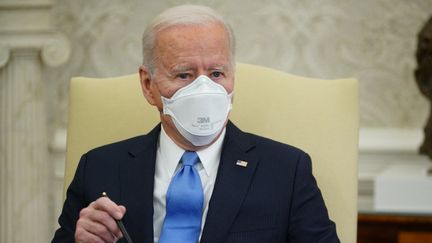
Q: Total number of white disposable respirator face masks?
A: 1